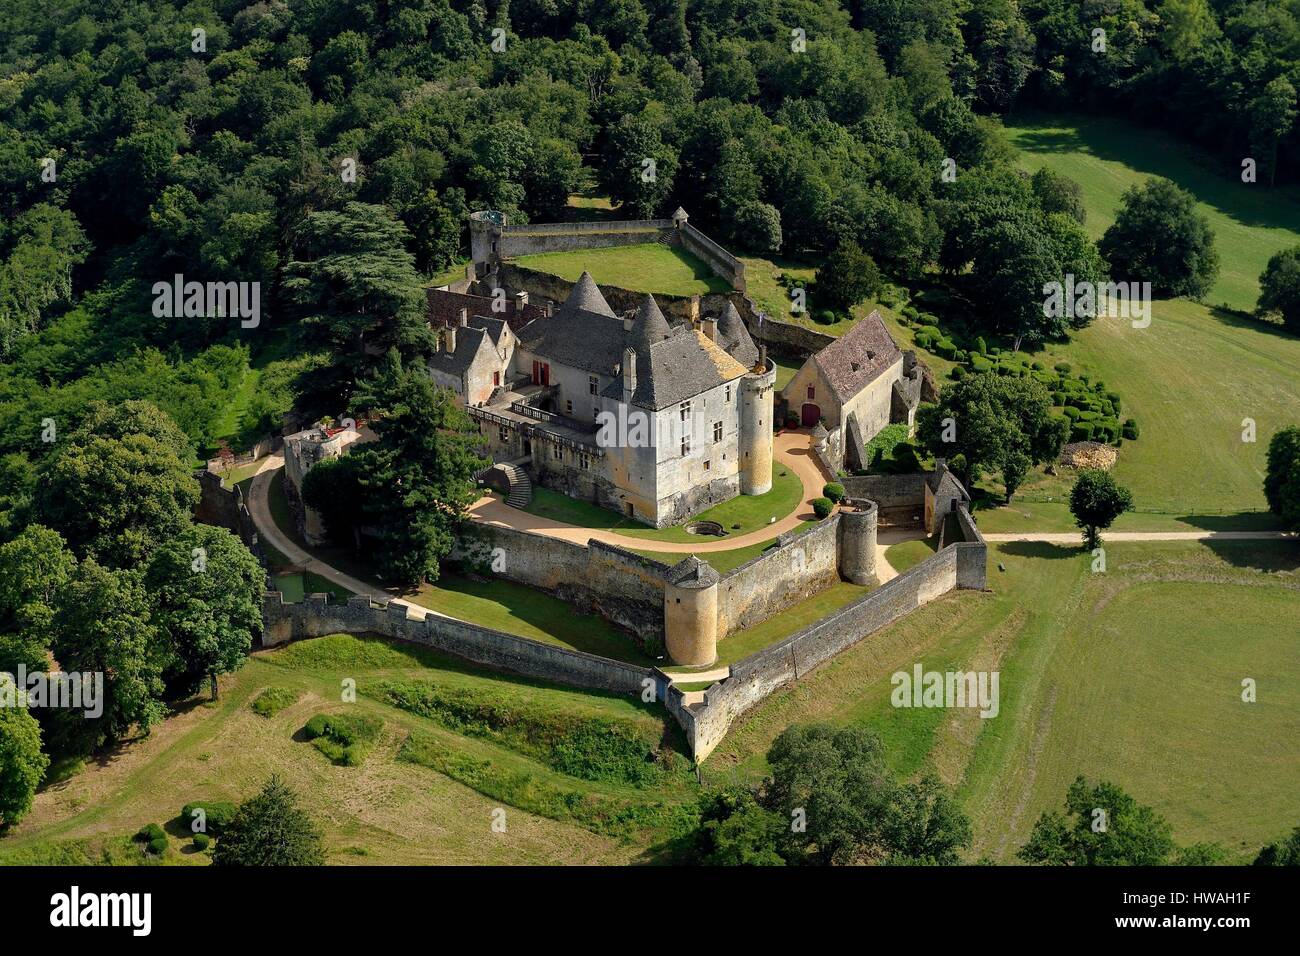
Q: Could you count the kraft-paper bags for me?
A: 0